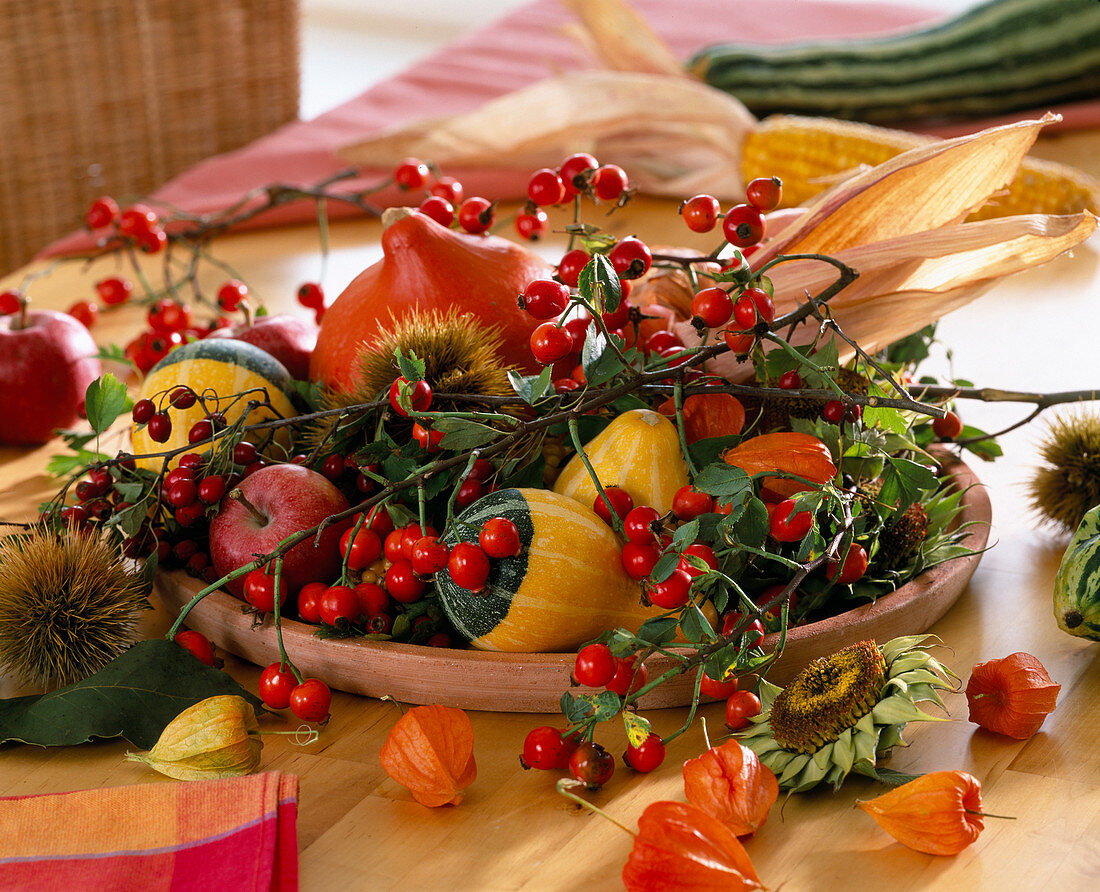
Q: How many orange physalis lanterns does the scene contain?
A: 7